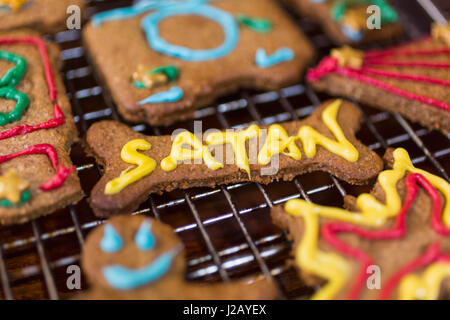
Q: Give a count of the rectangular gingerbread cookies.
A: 2